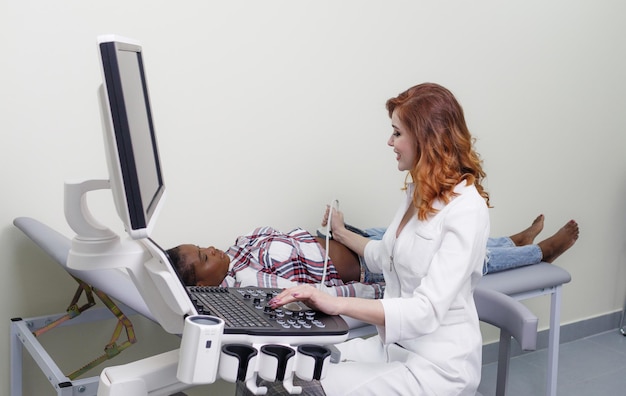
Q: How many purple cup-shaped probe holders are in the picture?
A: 0